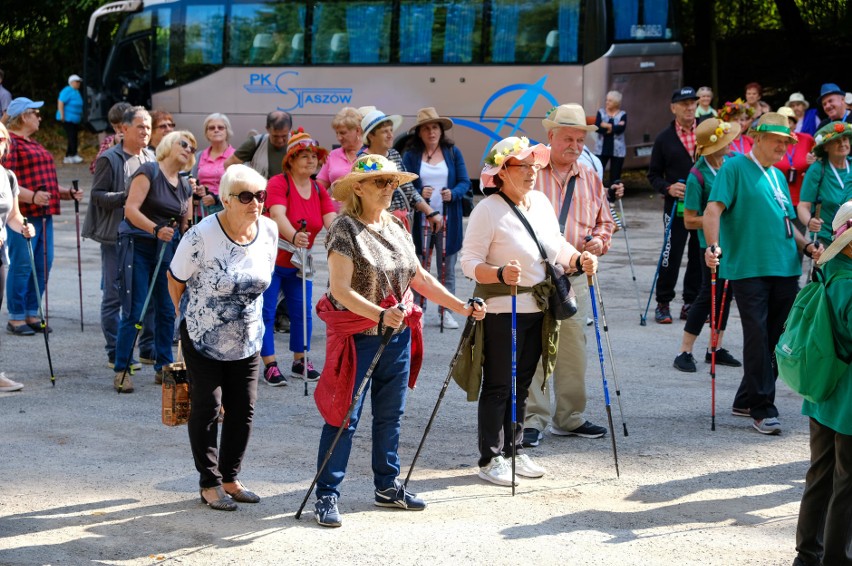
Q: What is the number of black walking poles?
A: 2